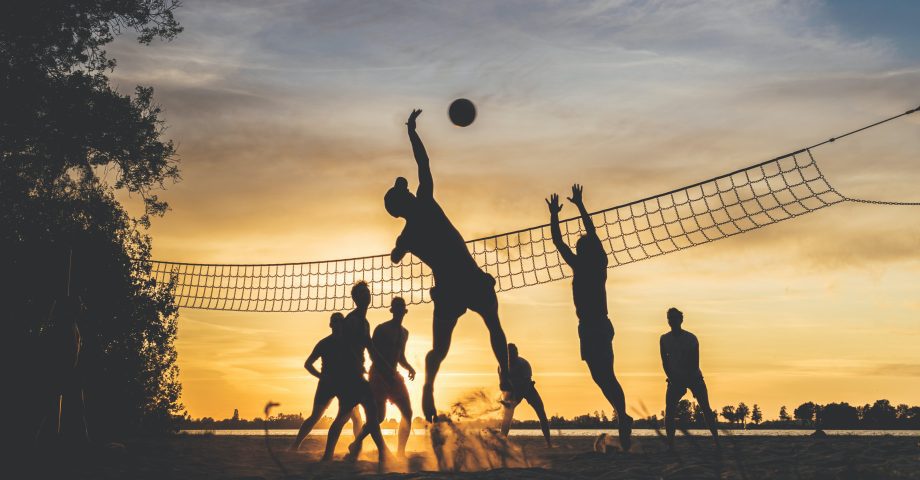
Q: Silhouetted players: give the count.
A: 7